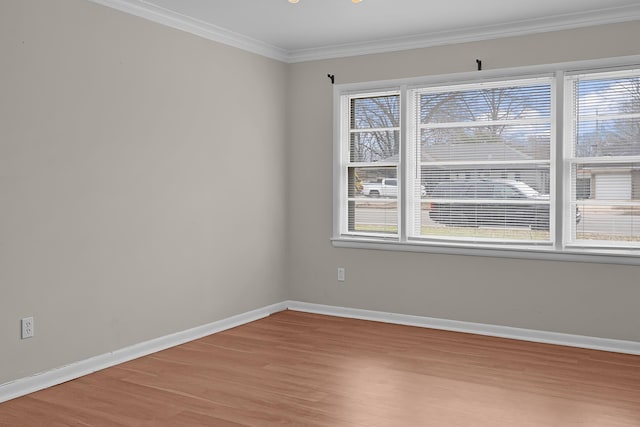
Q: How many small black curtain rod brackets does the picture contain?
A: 2